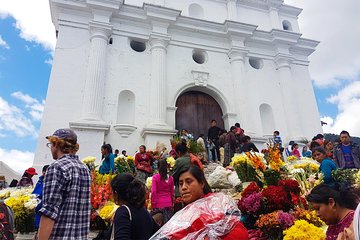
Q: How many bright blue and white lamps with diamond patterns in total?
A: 0